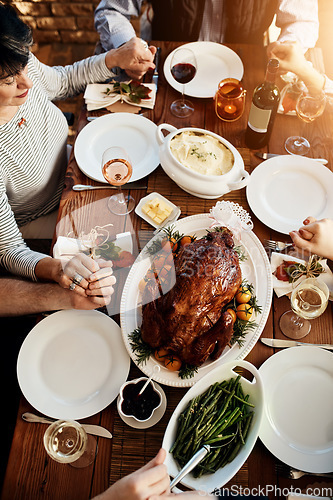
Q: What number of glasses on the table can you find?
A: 5